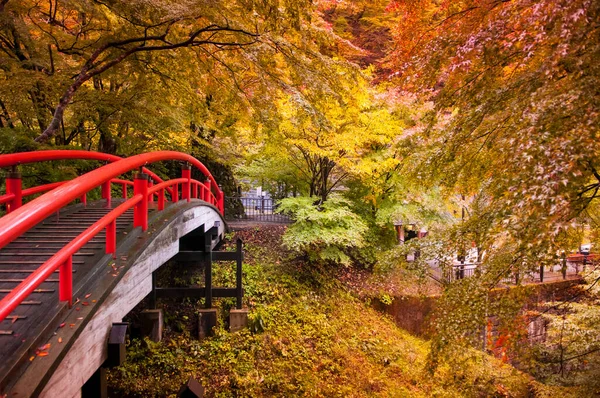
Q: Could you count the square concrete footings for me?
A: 3